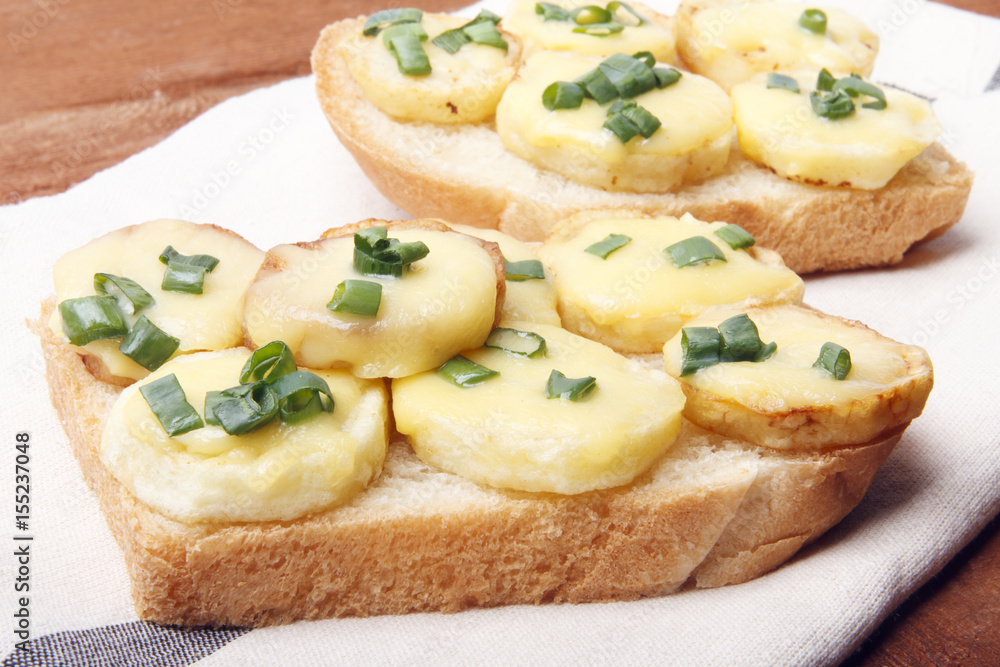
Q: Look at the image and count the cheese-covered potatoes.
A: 12